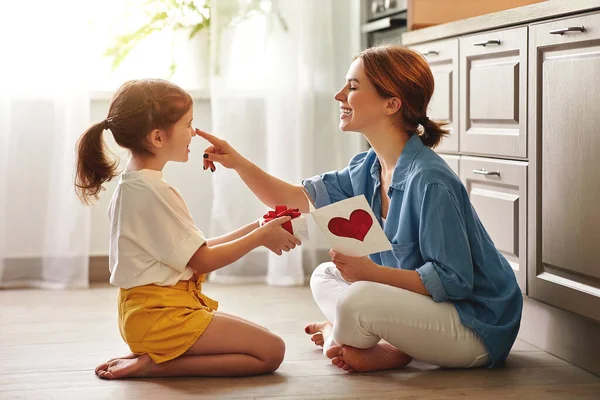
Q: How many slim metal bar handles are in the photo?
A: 4